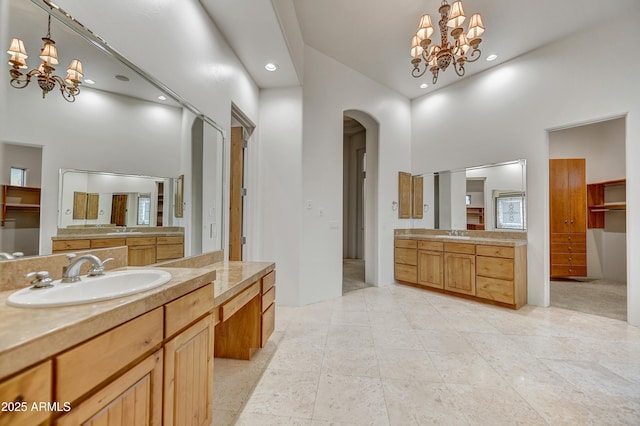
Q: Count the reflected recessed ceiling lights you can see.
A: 2